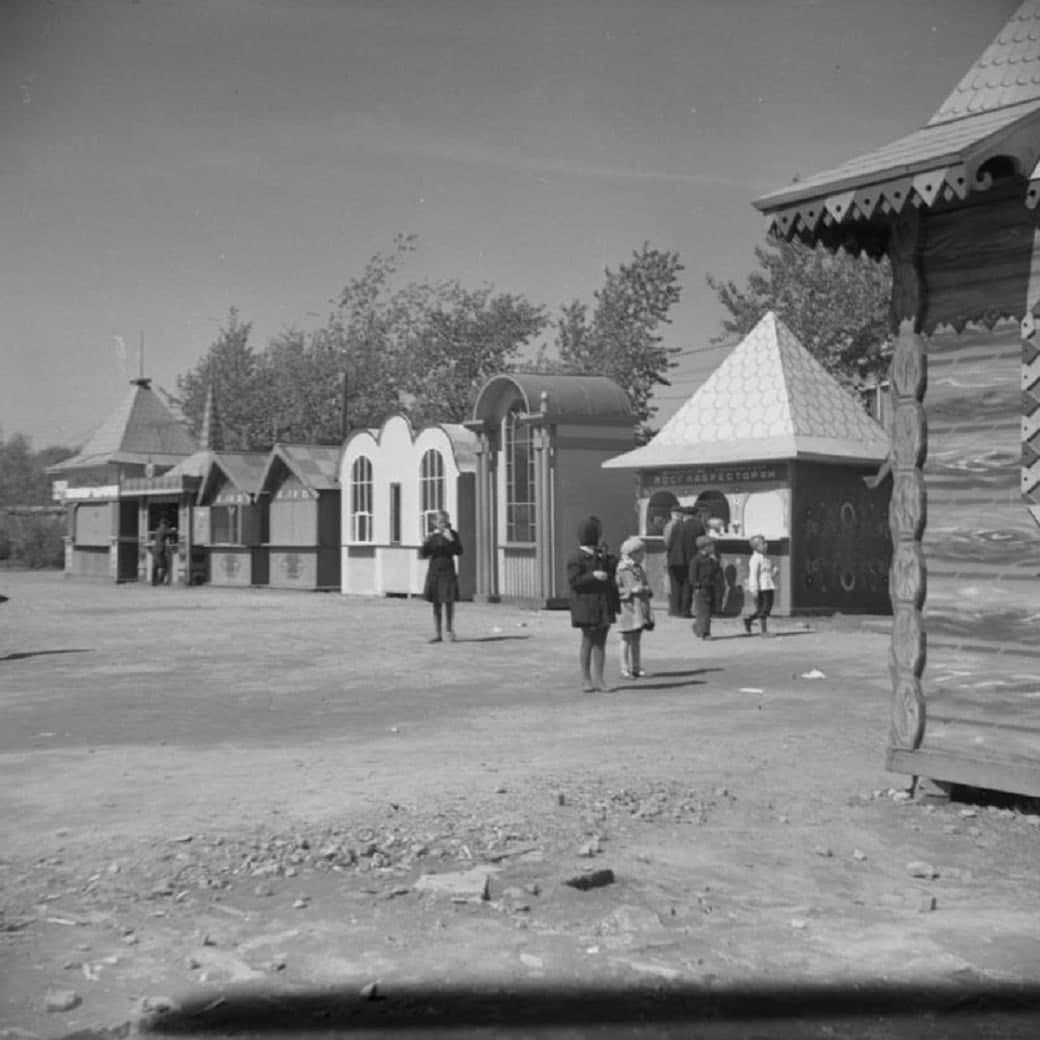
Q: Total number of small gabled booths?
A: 2